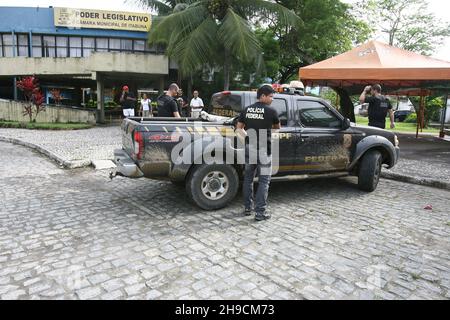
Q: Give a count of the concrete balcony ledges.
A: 1